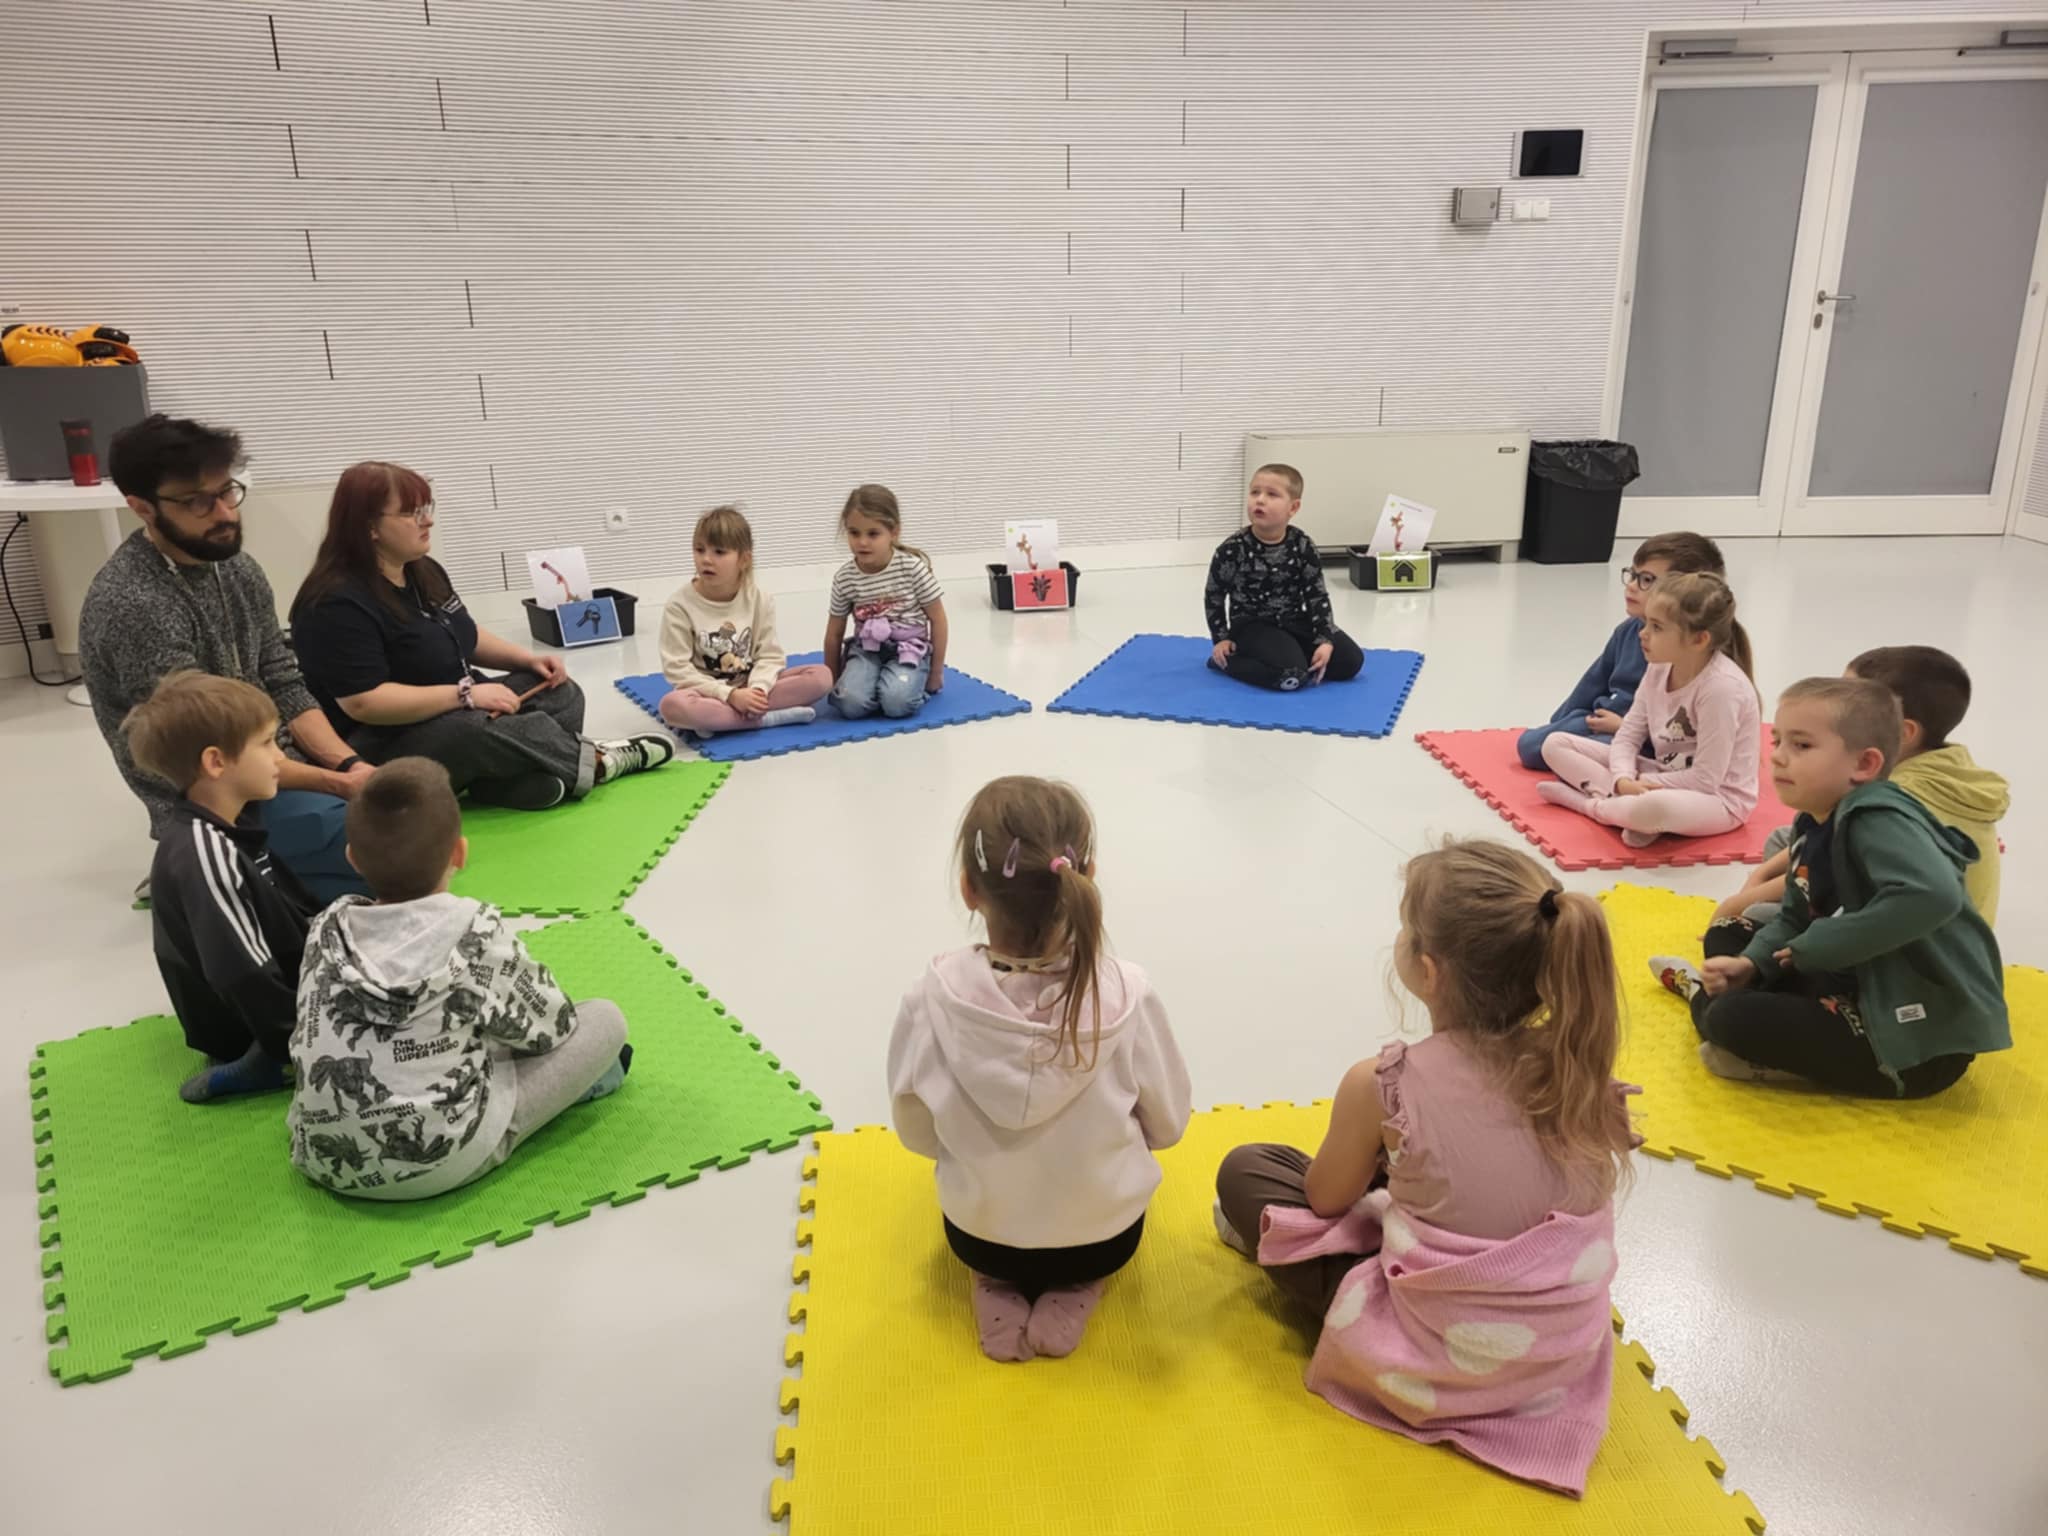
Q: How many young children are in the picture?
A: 11